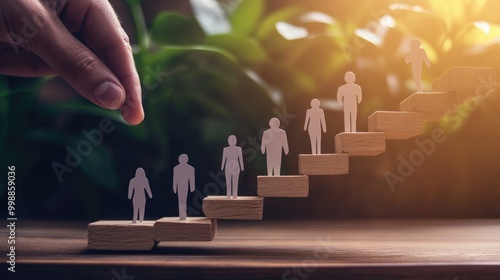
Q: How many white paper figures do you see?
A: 7